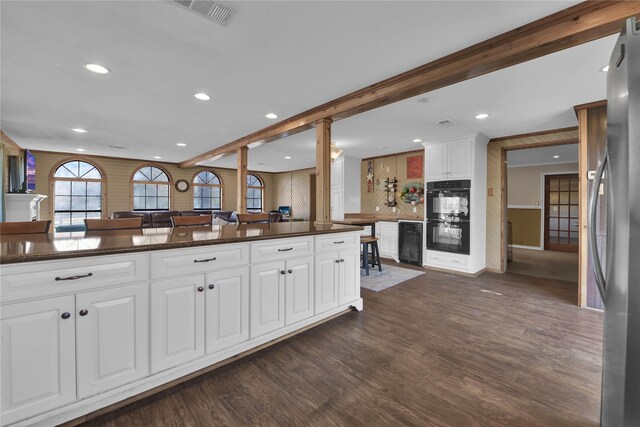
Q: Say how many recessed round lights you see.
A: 12